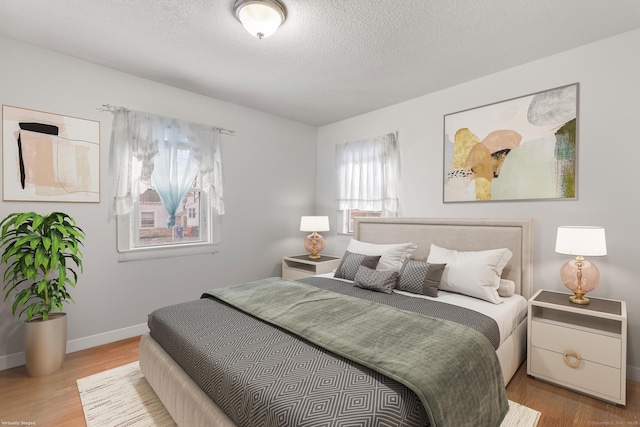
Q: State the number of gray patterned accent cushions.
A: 3